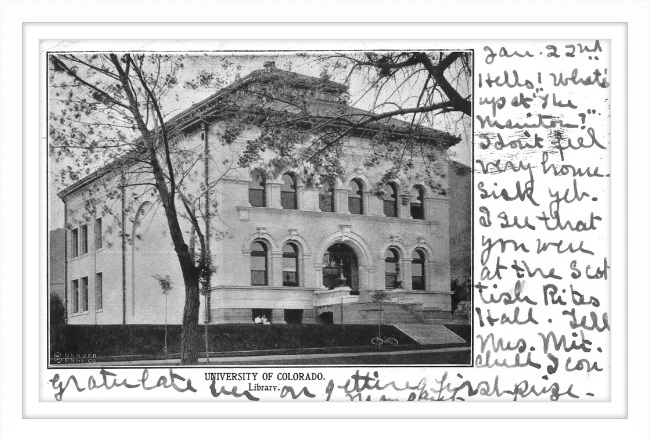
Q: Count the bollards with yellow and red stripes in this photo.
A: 0